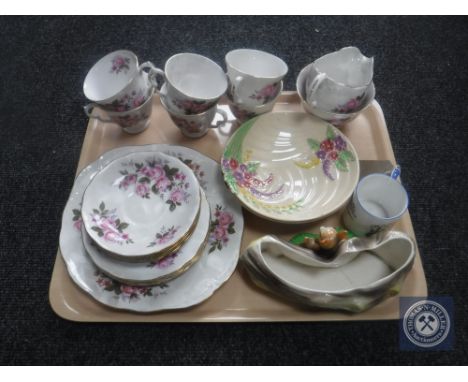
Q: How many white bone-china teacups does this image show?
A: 6